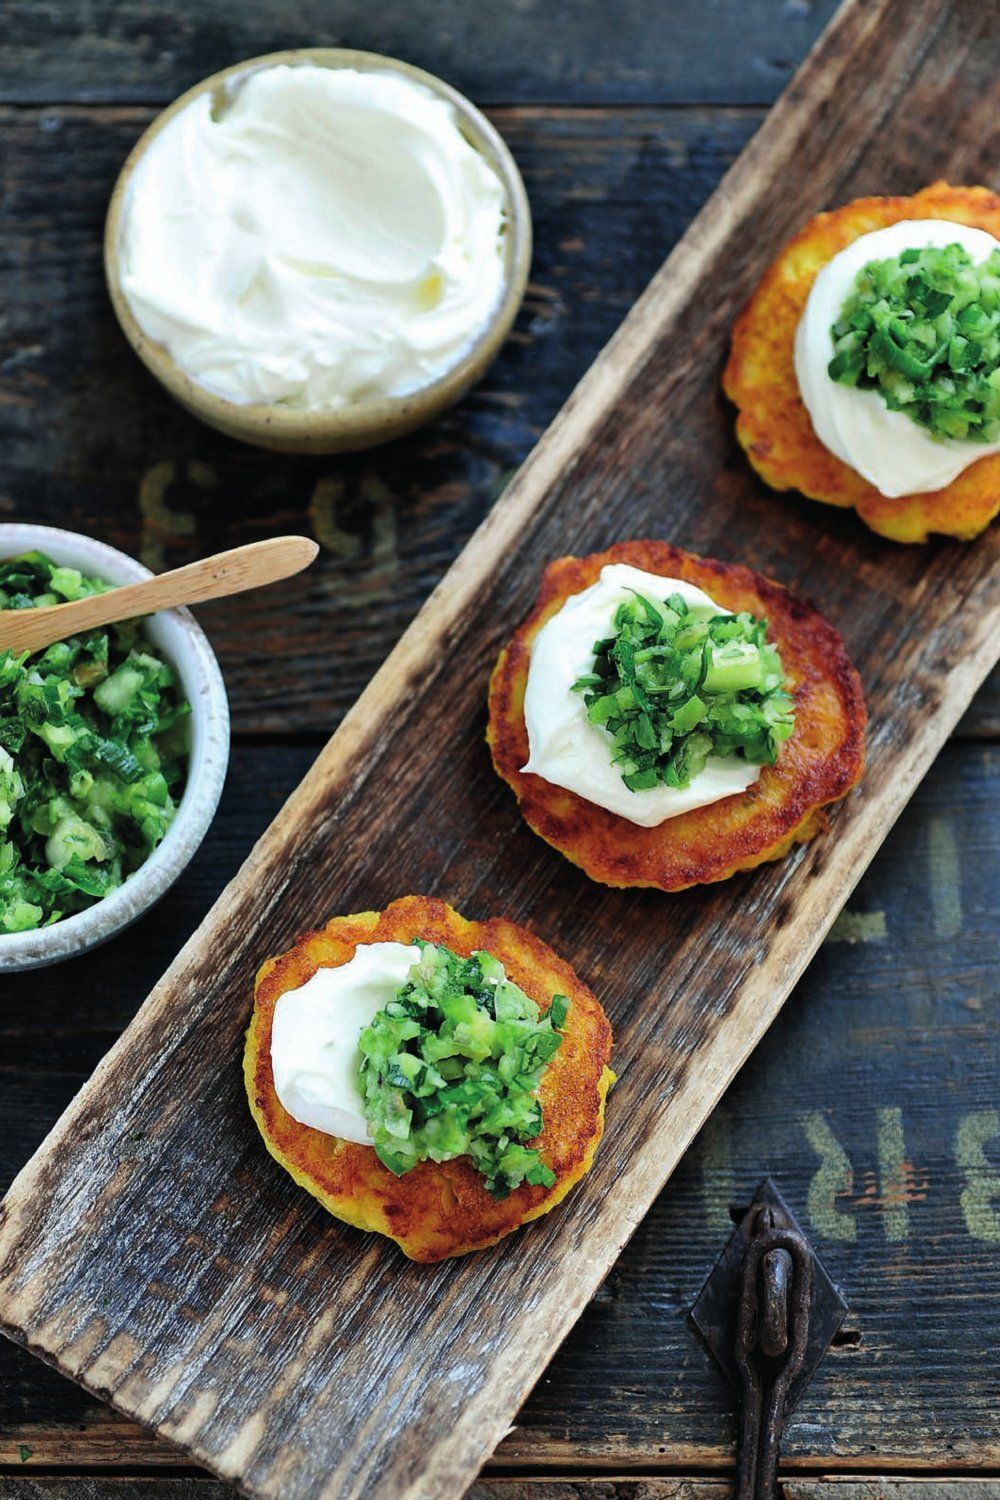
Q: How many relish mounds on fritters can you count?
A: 3